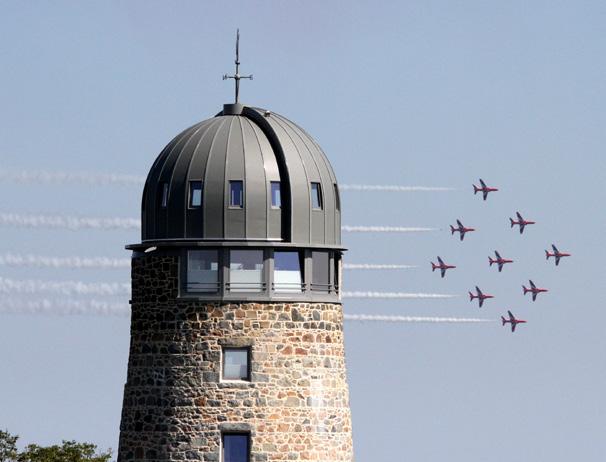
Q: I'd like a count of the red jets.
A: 9